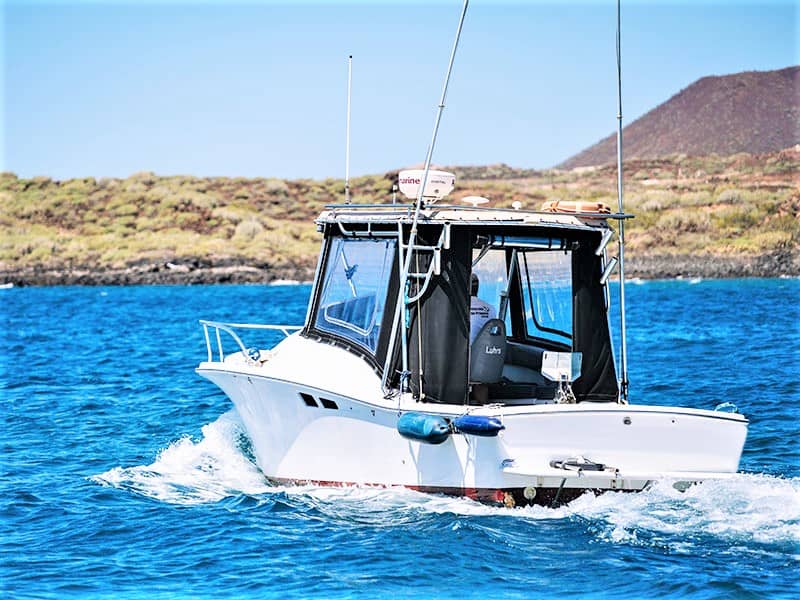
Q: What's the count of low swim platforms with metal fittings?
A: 1